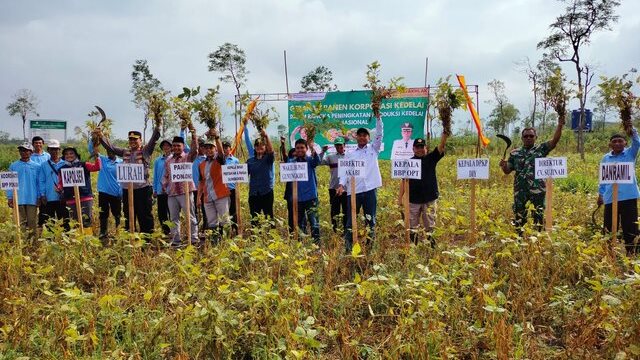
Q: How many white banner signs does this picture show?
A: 11